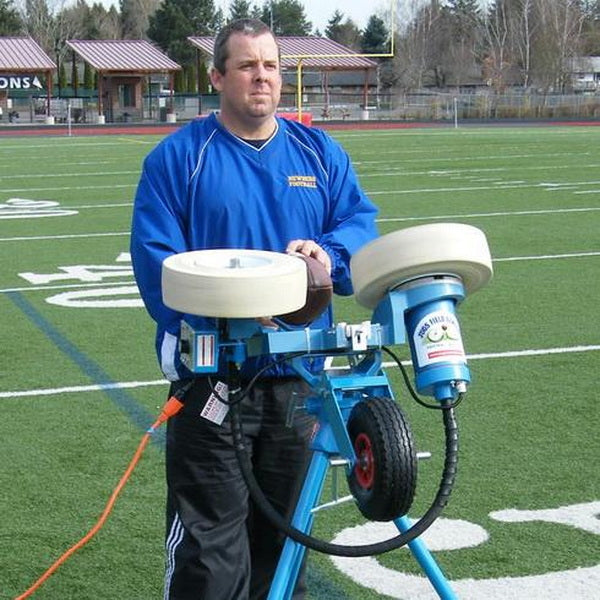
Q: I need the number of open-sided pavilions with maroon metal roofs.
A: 3